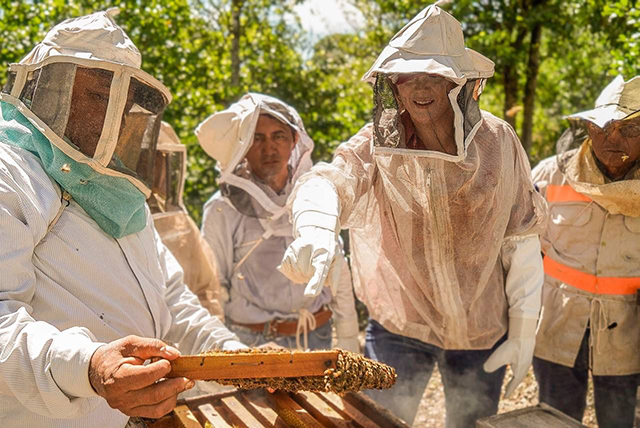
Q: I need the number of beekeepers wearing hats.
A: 5